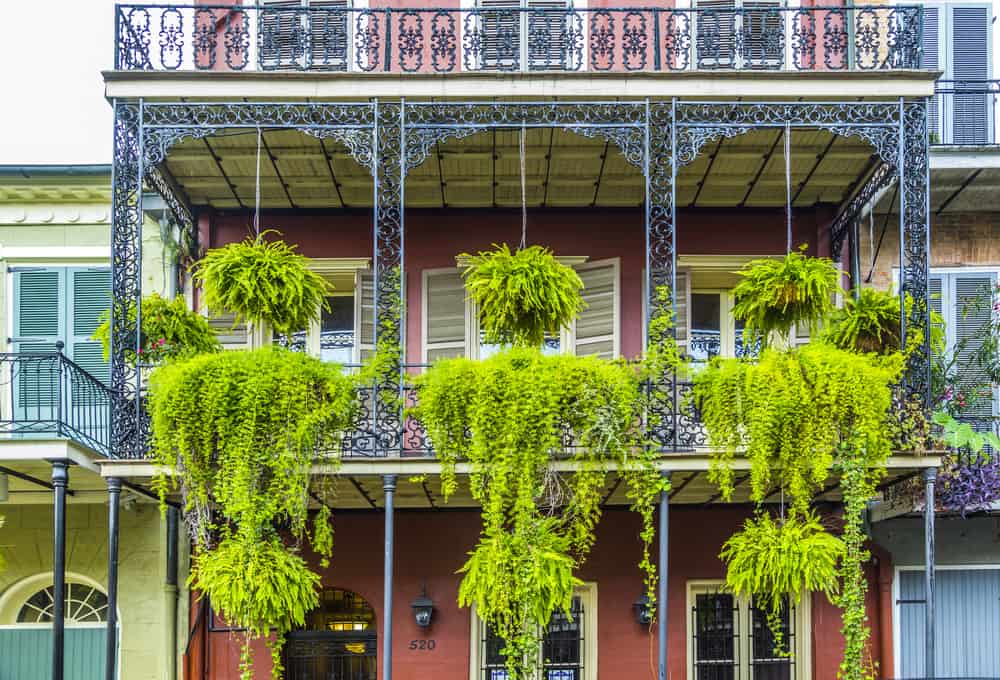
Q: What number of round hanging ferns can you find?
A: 6